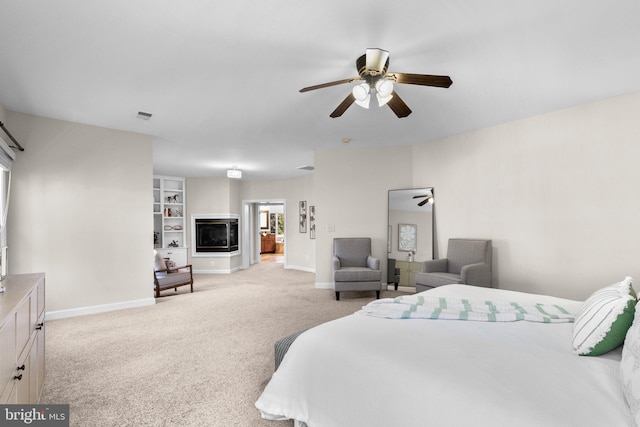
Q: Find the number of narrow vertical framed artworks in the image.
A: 2